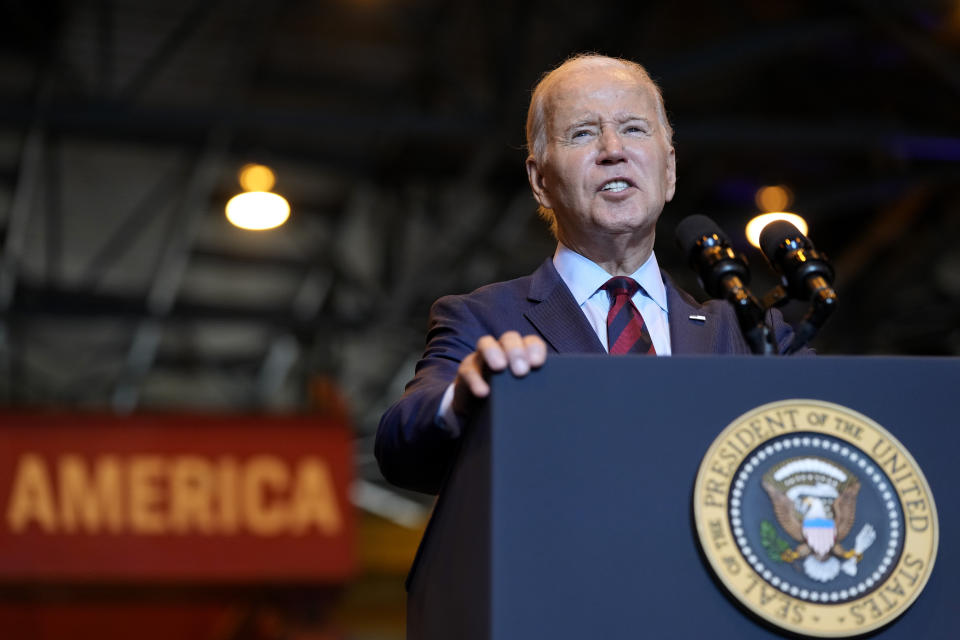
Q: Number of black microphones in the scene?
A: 2